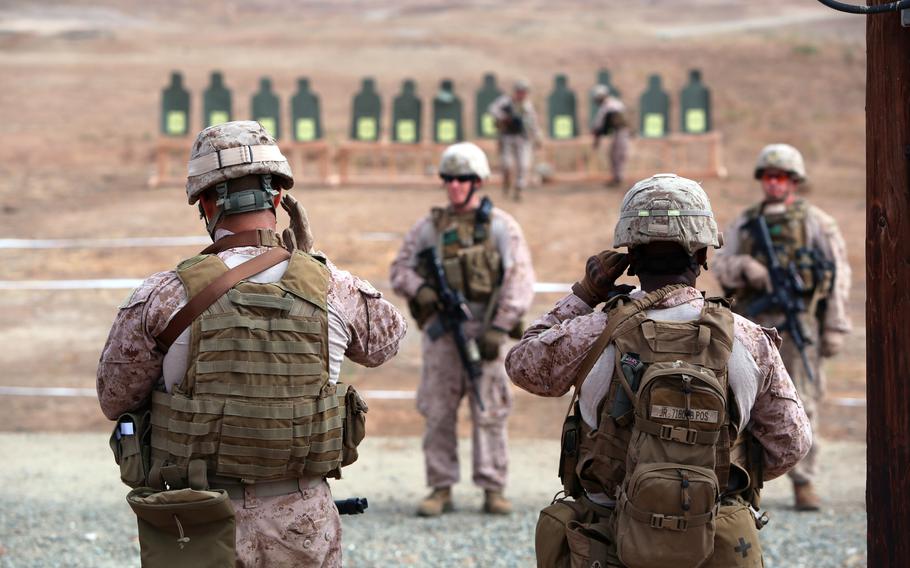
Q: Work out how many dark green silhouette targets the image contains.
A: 12